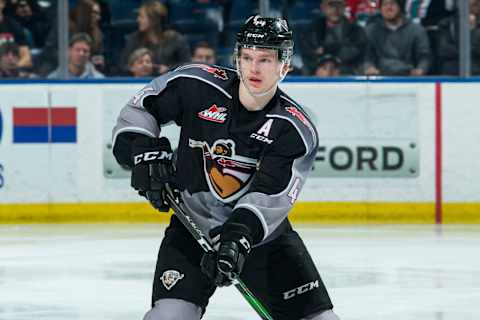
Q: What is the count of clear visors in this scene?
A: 1